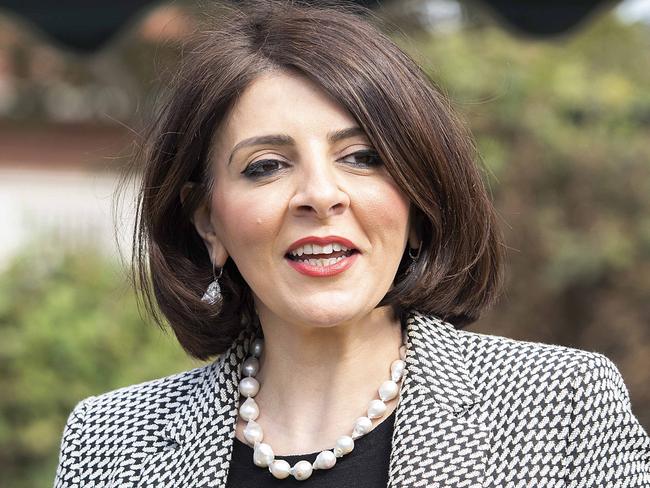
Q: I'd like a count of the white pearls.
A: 15